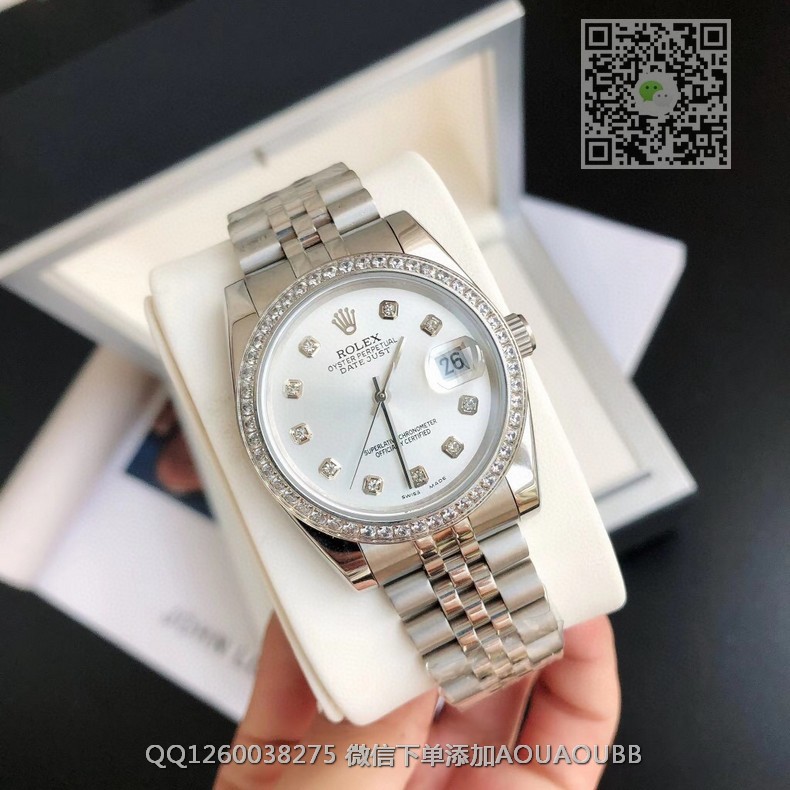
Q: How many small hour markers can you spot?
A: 10